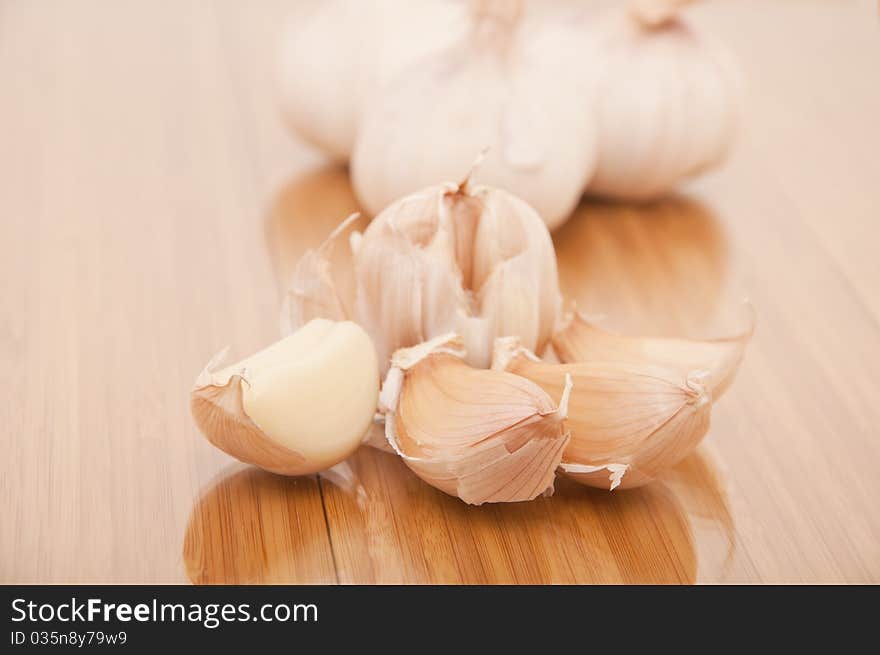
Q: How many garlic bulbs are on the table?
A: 4